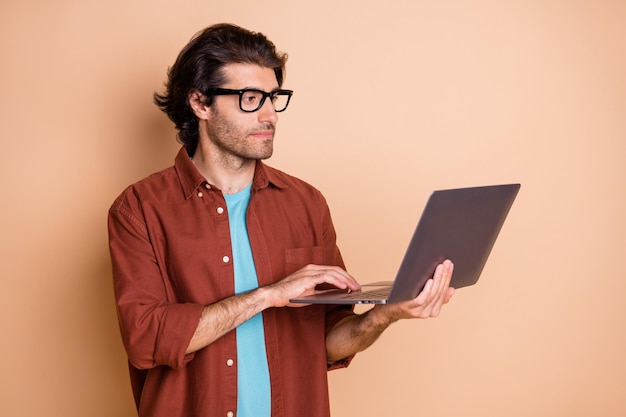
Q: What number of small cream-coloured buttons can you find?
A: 6